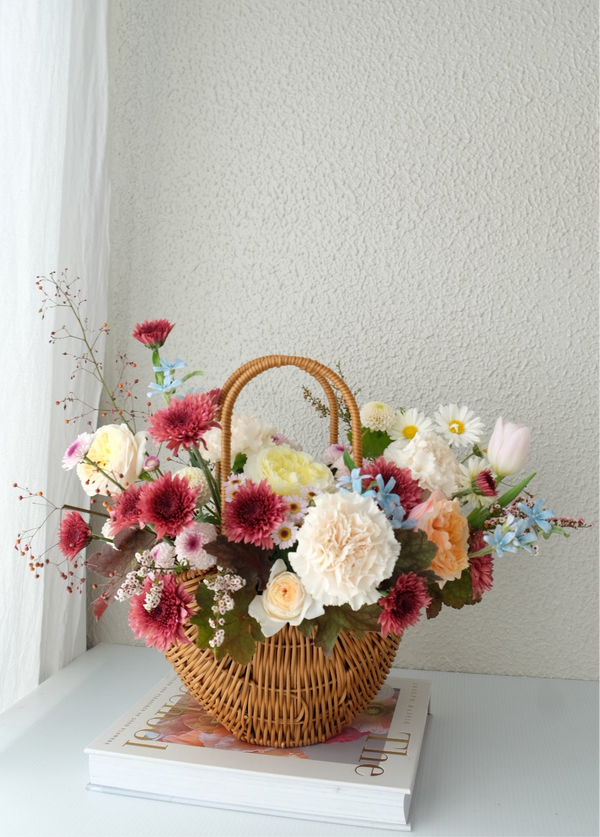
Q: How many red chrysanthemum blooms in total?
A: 11